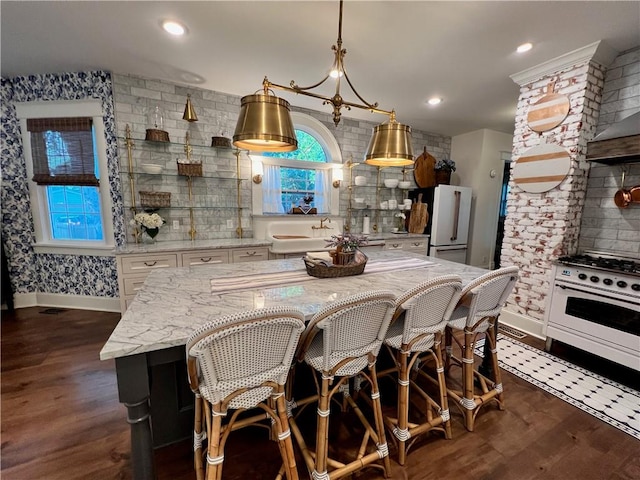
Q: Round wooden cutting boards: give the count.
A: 3